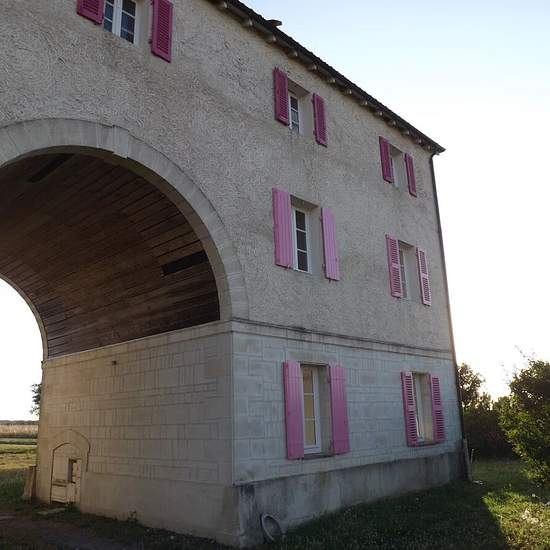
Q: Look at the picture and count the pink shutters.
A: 14